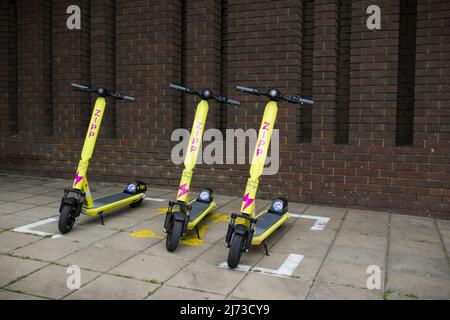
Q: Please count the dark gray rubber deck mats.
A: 3